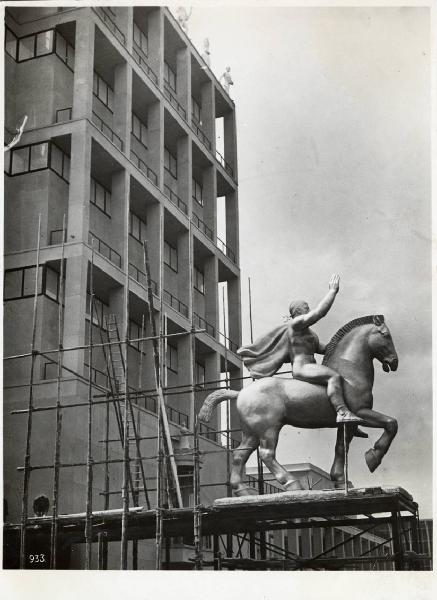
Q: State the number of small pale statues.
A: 3